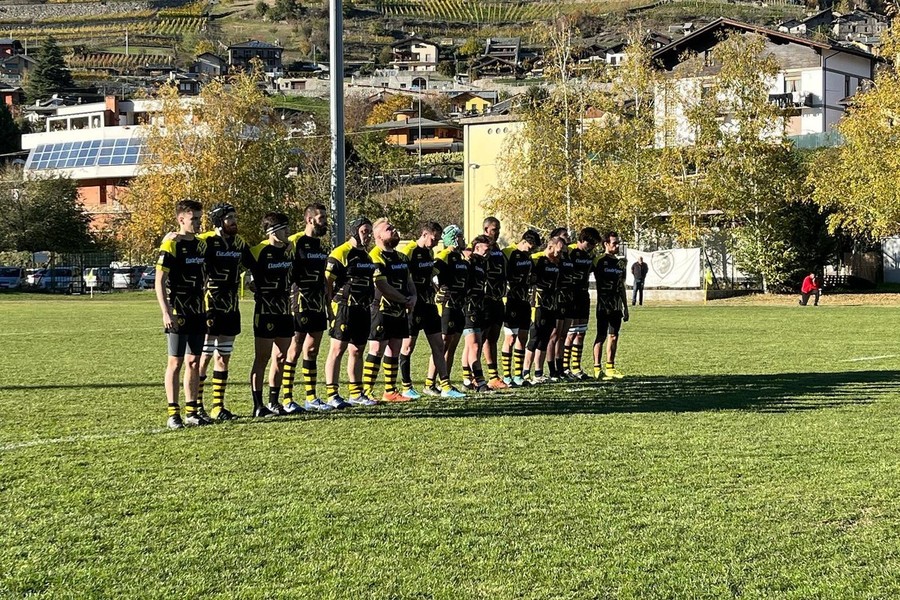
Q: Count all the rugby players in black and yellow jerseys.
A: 15